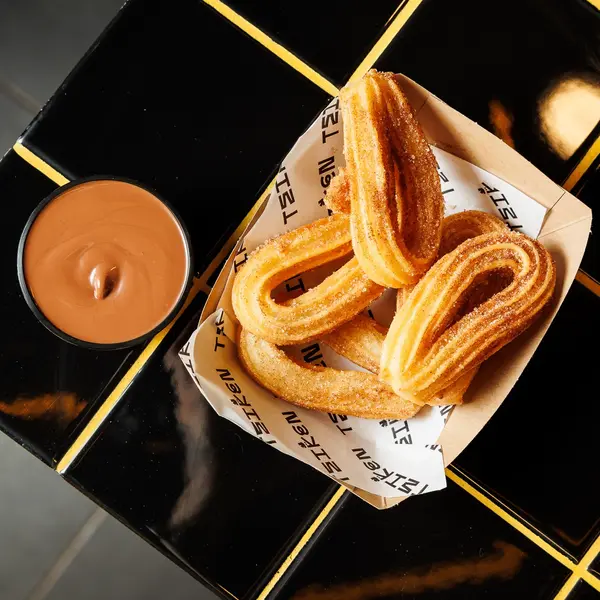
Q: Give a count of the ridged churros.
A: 5